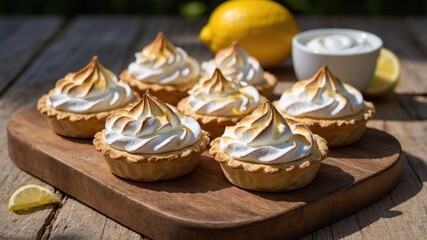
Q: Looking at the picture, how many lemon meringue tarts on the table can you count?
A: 7